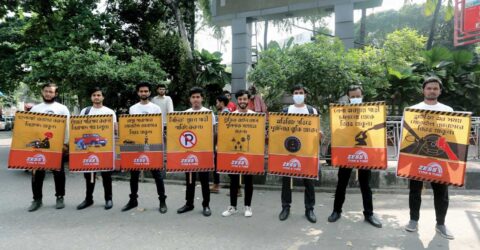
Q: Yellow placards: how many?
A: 8